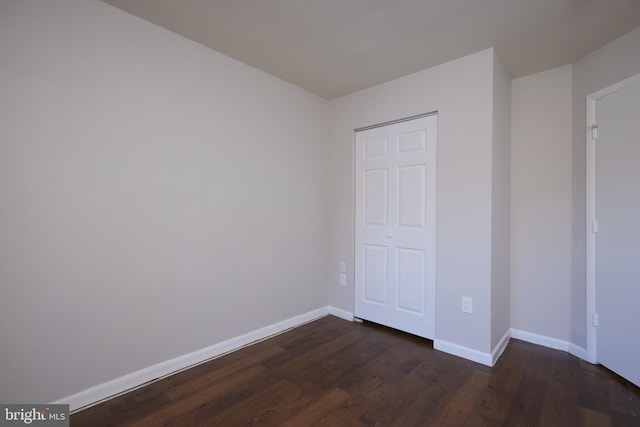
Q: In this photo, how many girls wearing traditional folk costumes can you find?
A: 0